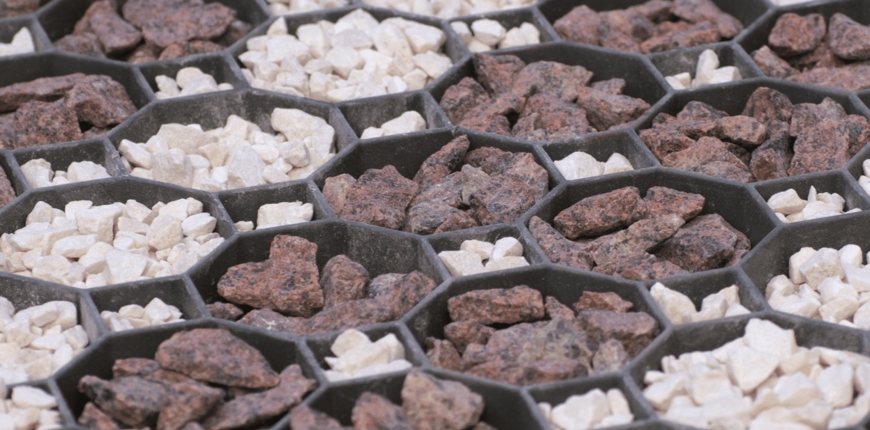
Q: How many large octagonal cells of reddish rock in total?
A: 12